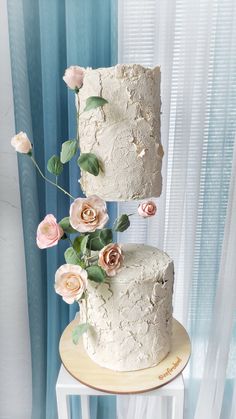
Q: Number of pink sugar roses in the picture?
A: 7